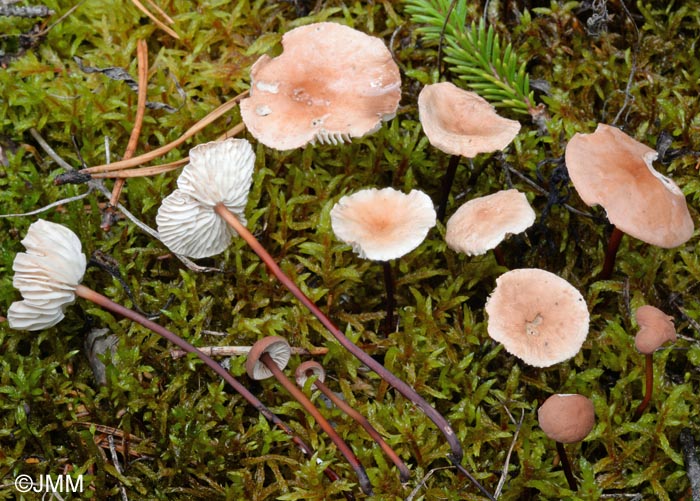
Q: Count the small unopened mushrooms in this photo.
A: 4